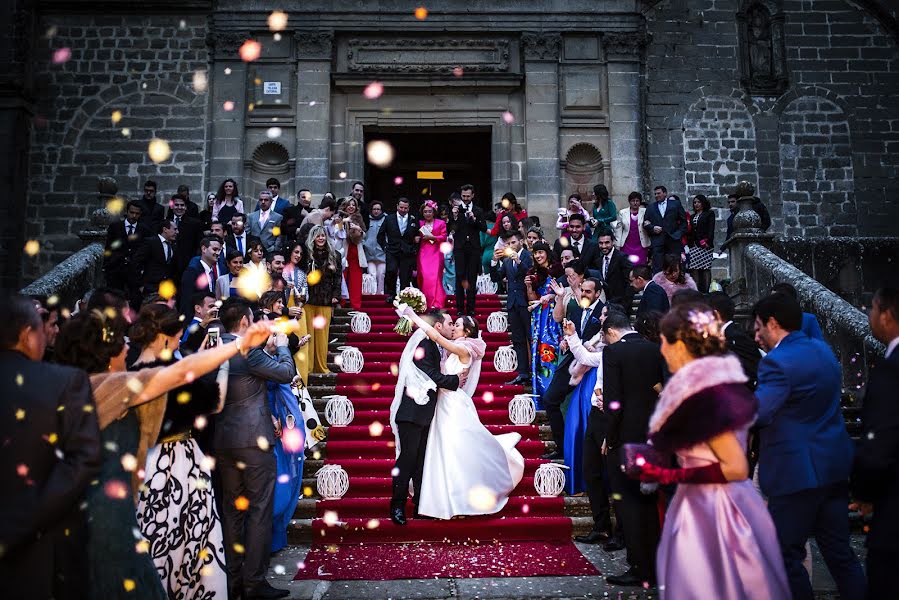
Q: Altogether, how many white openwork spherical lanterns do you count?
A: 10